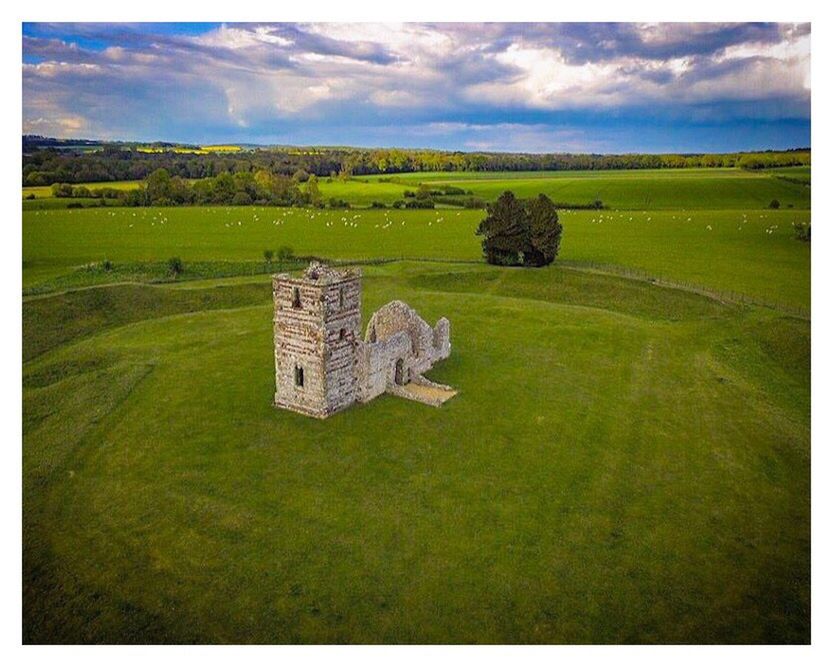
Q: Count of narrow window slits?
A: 4